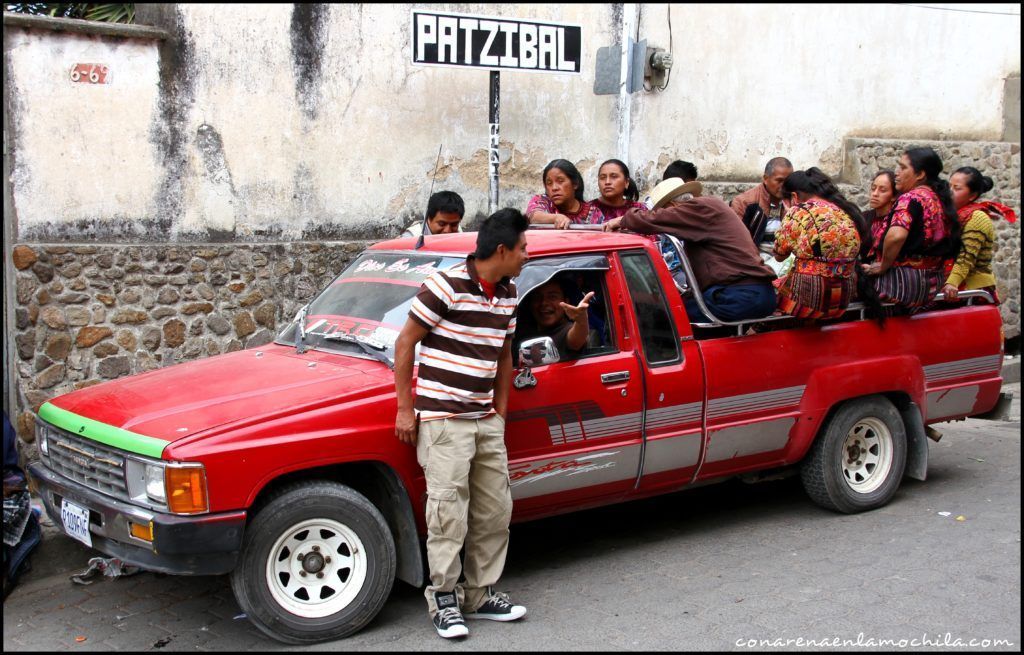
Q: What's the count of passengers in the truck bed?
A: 9